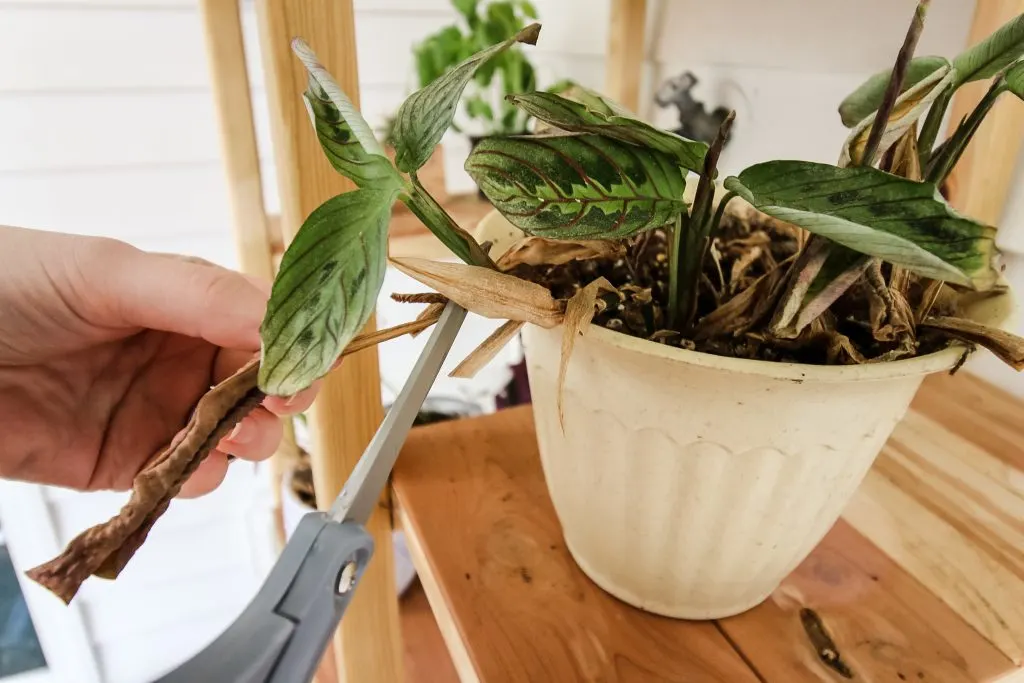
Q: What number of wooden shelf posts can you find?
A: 4